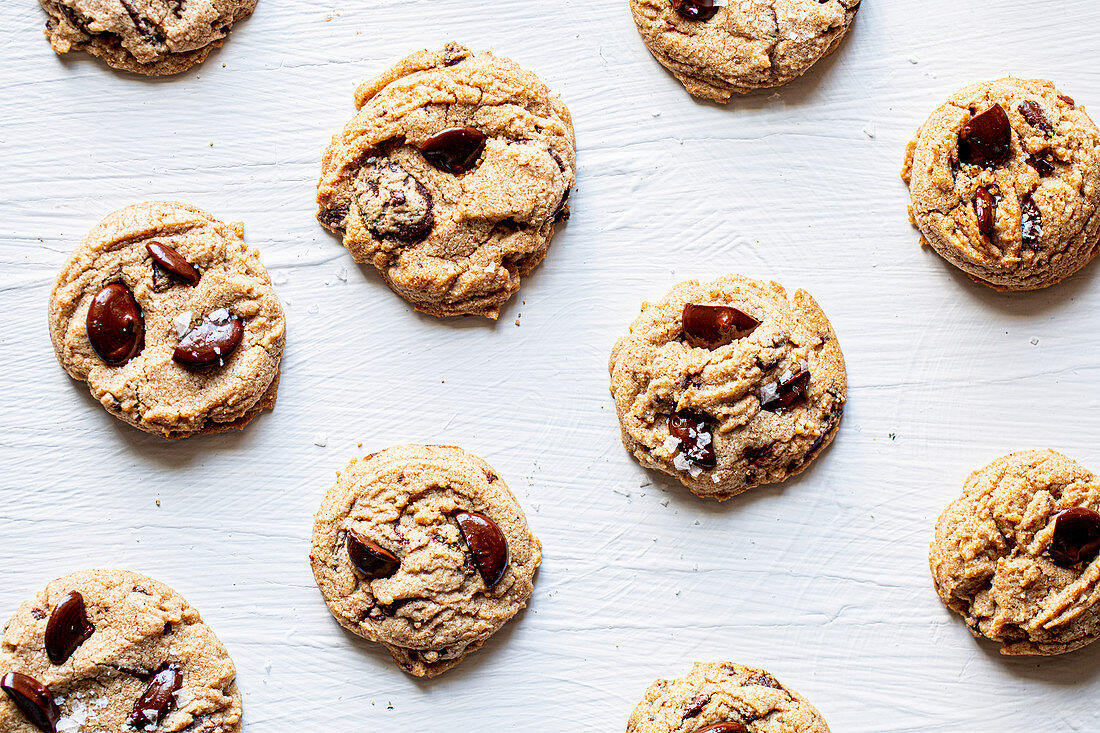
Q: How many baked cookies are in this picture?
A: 10